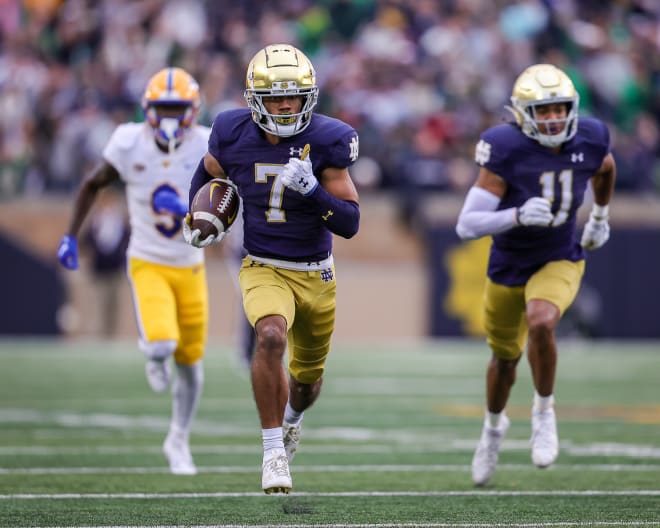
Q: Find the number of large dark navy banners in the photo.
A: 2